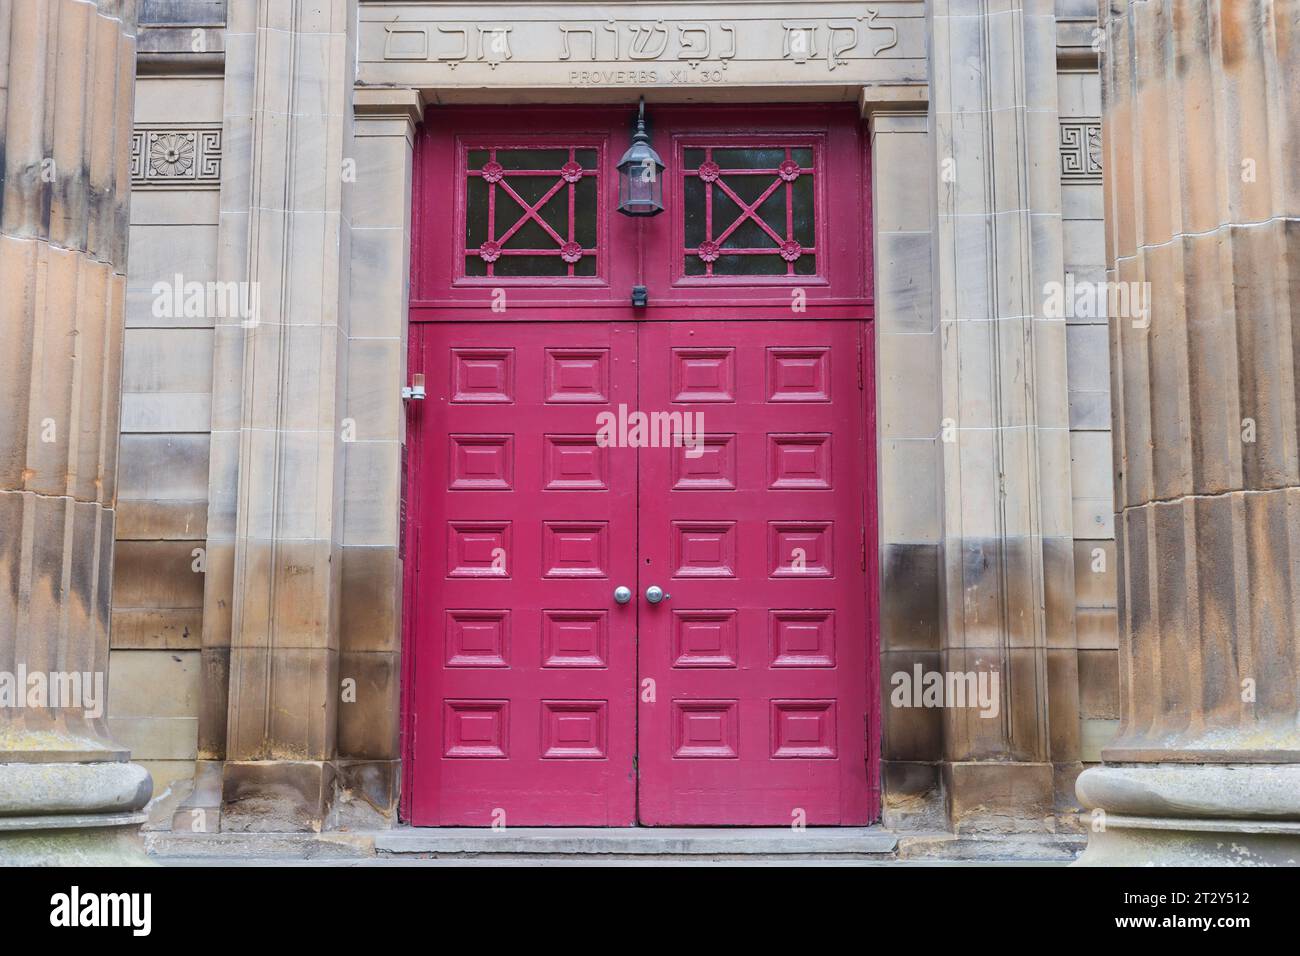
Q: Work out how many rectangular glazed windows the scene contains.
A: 2